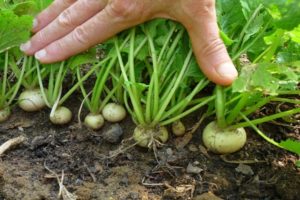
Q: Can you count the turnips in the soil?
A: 8